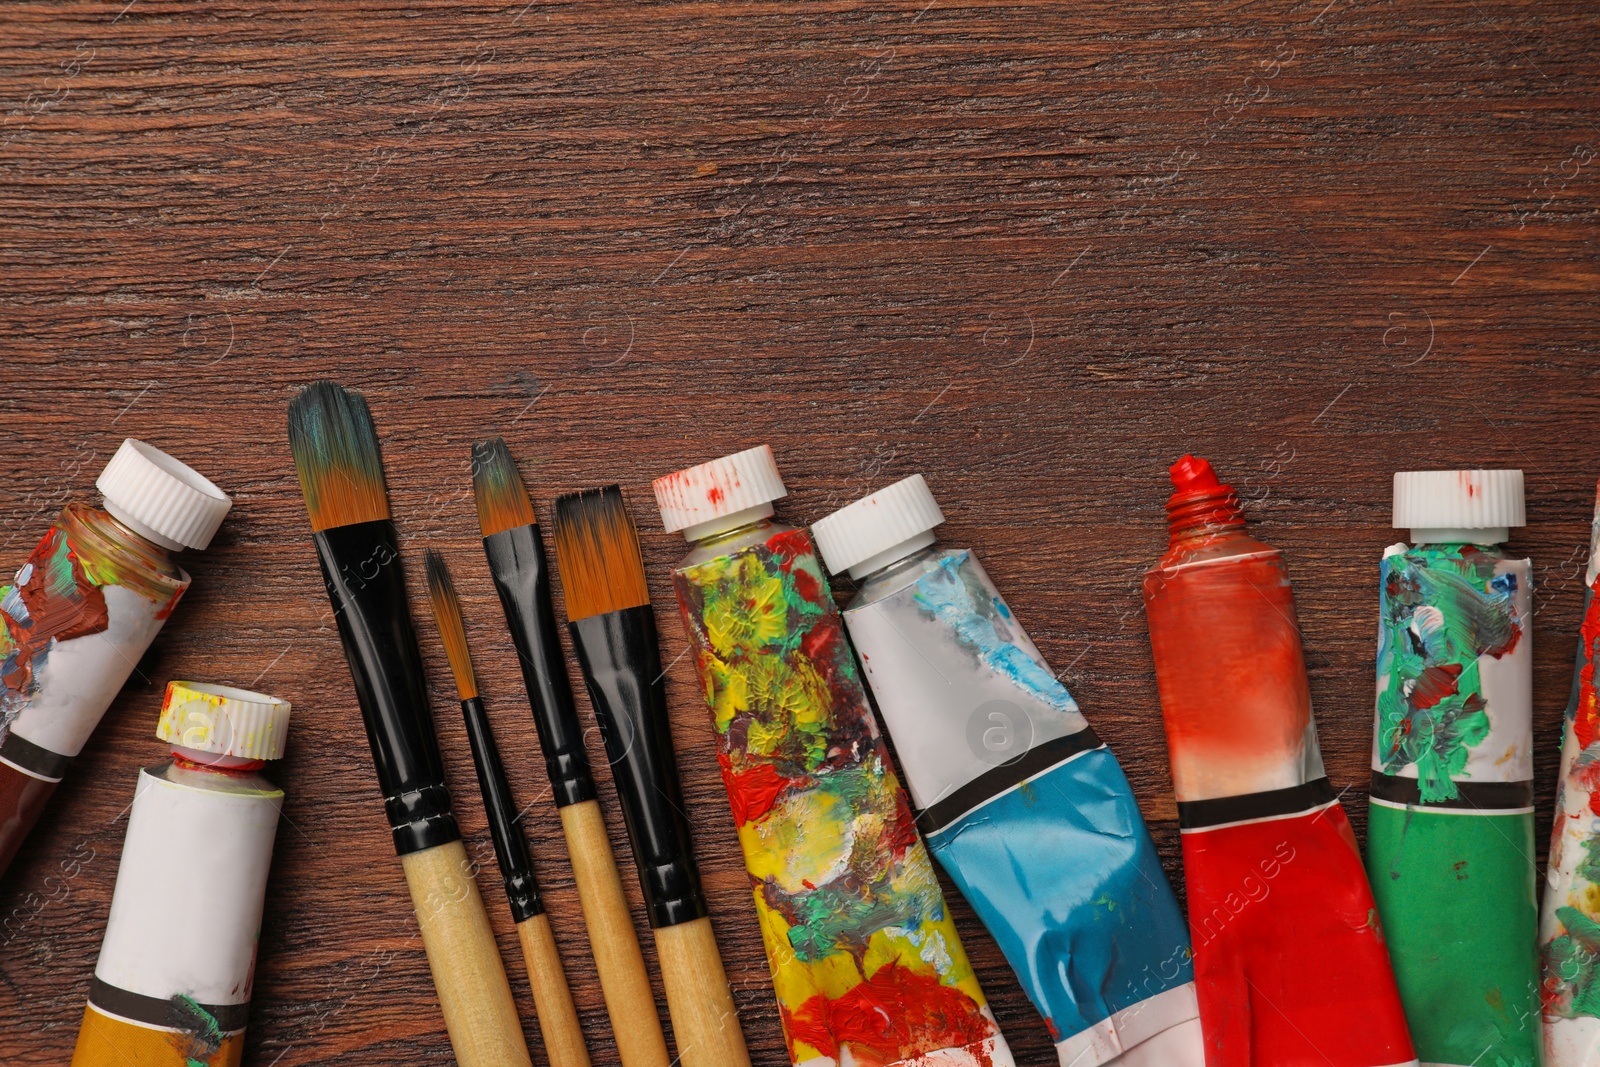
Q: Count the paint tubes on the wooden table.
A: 7